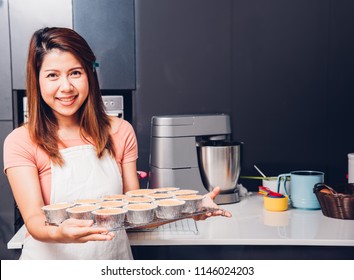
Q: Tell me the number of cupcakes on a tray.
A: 14